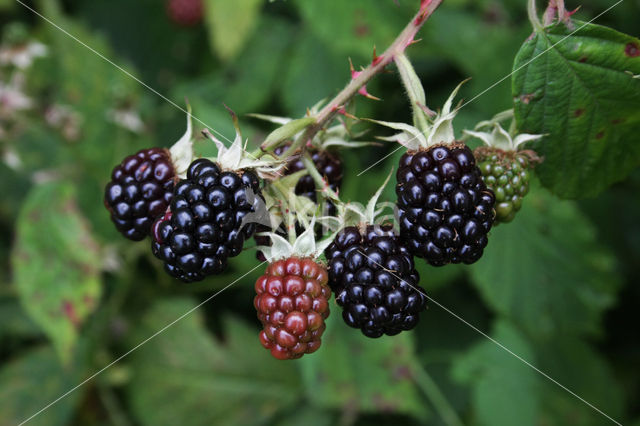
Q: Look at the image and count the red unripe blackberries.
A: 1